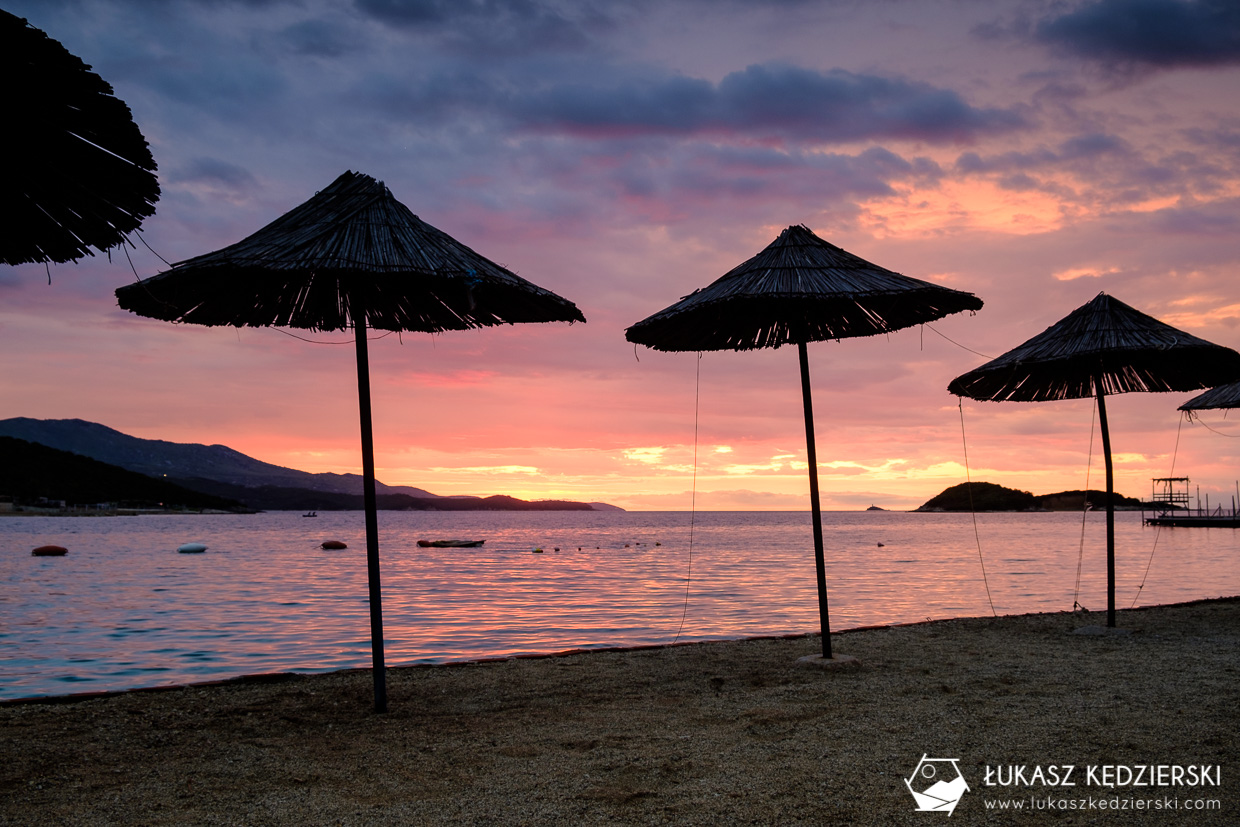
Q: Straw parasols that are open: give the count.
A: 5